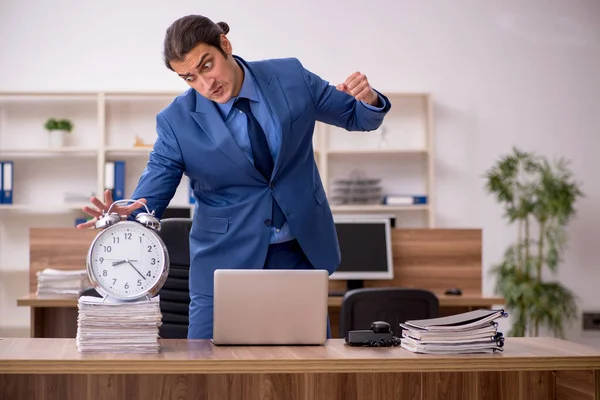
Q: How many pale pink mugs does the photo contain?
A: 0